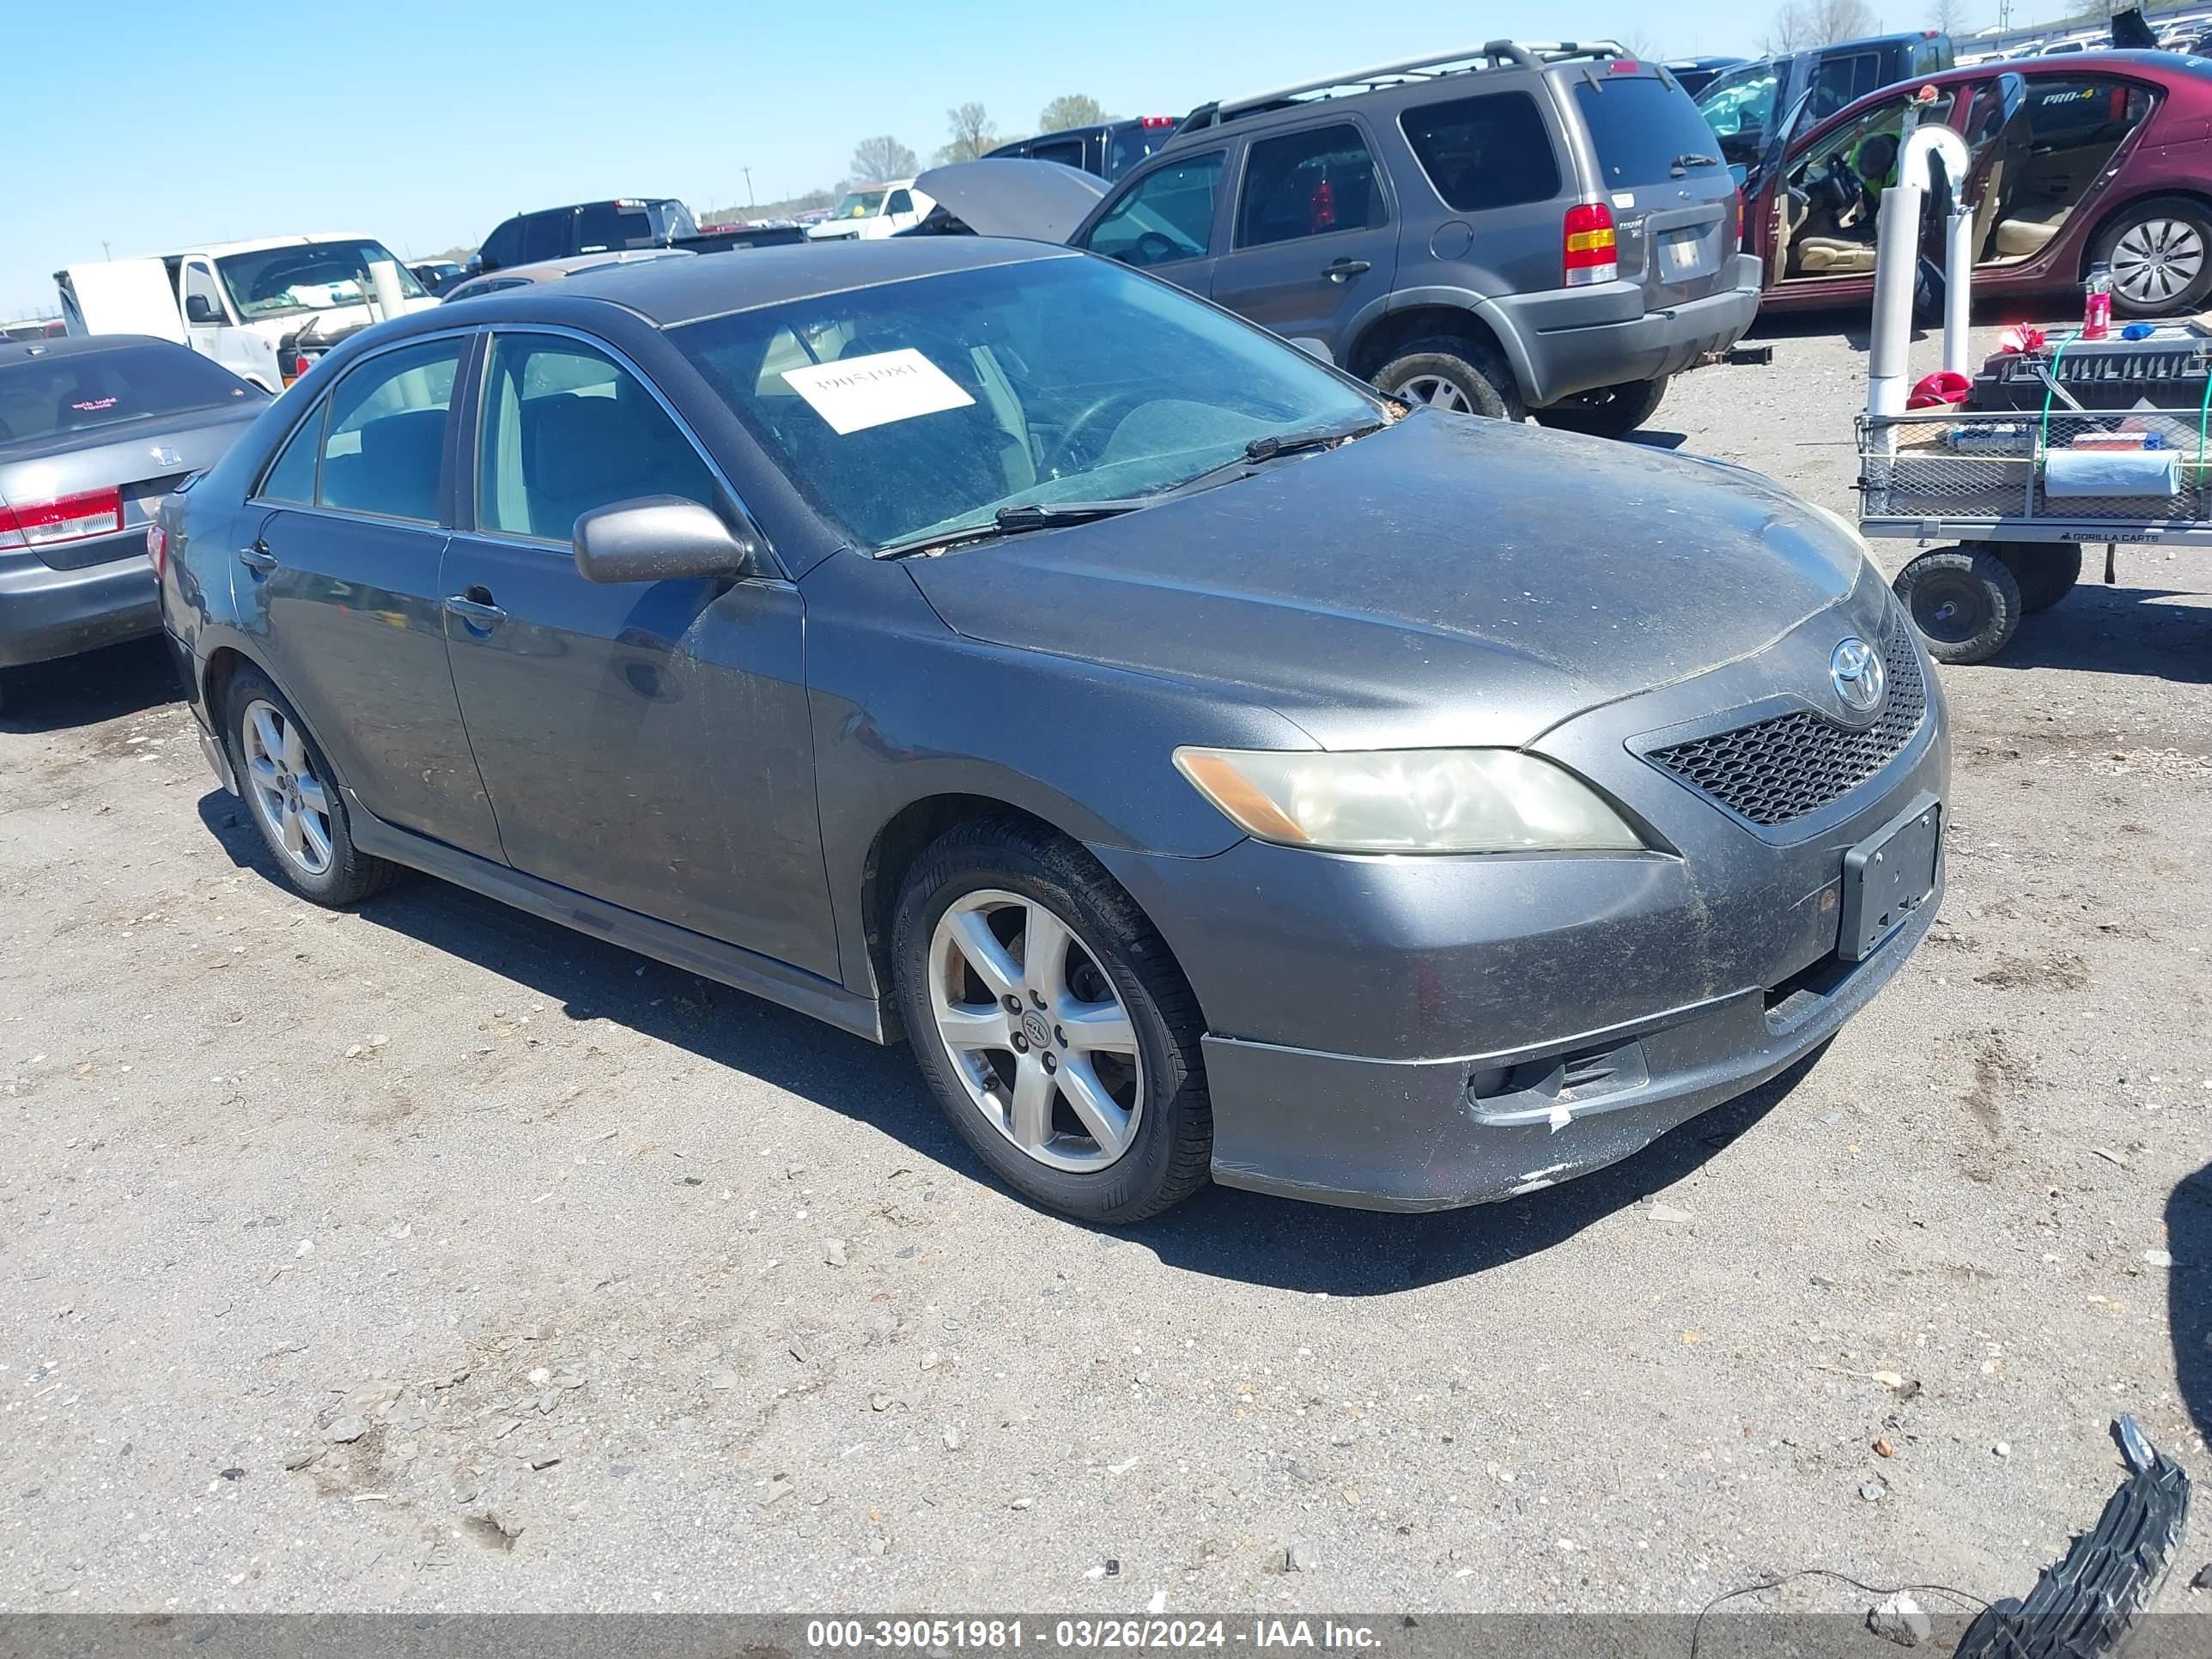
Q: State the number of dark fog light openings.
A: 1